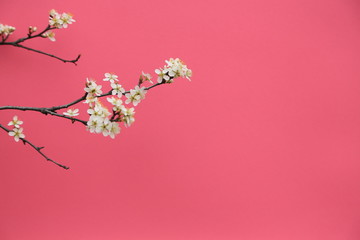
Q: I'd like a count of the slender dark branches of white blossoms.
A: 3